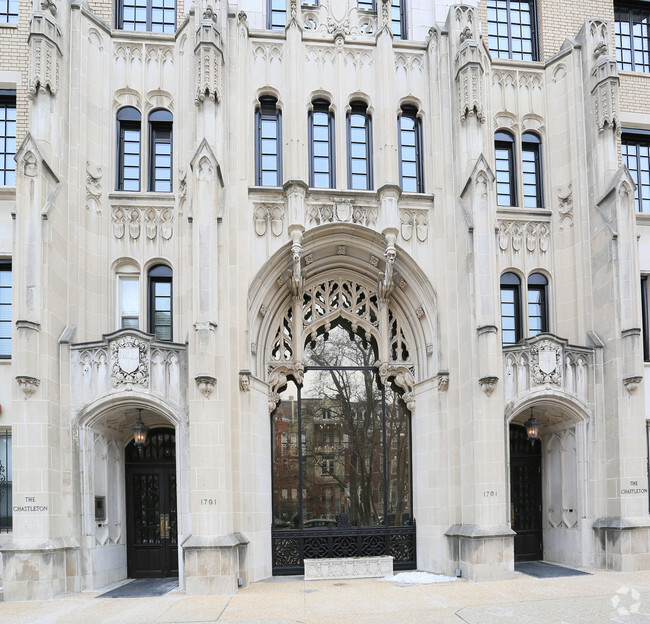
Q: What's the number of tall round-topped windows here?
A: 12